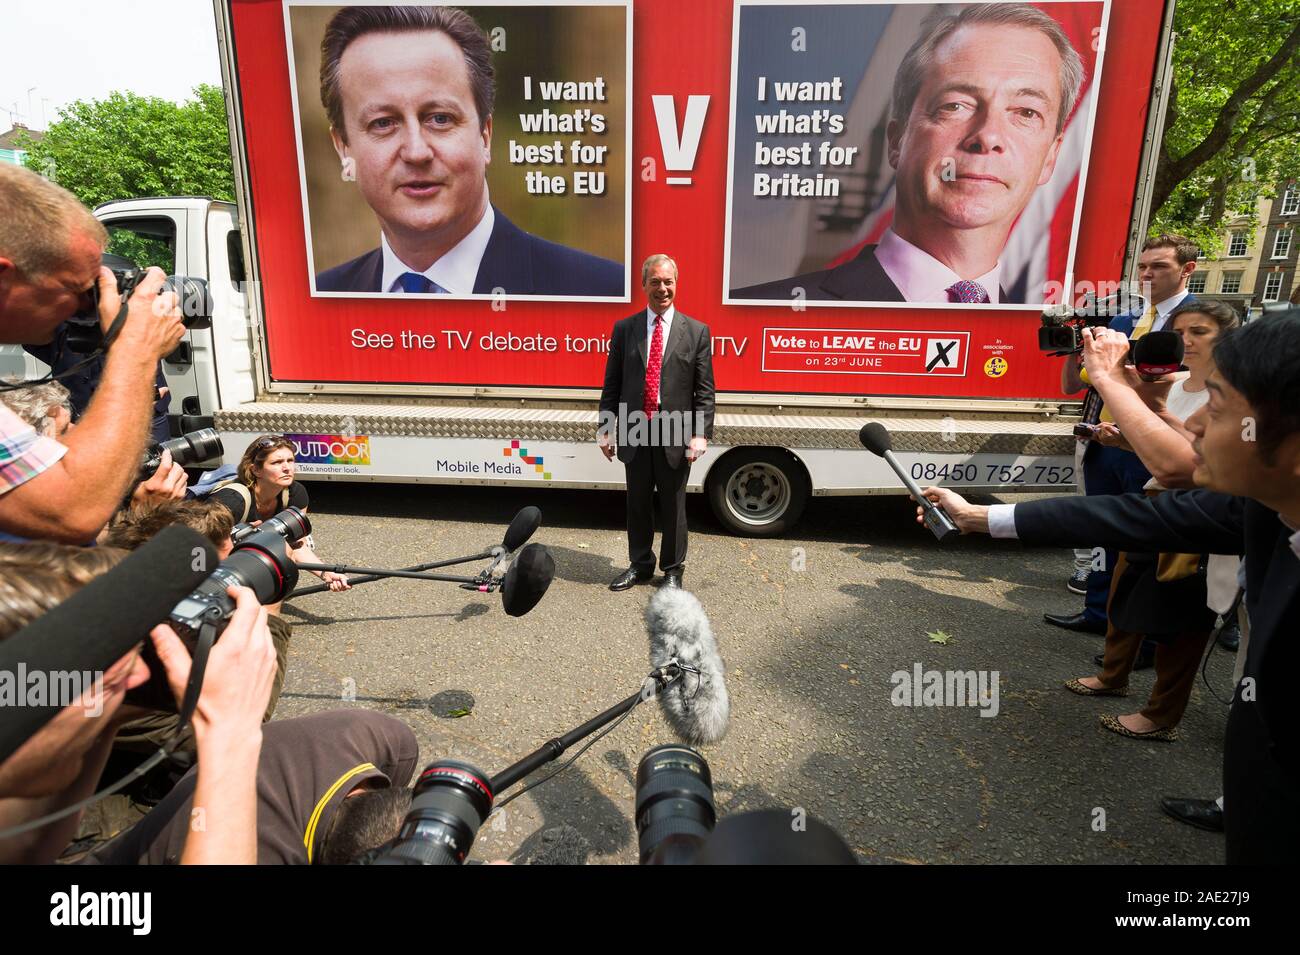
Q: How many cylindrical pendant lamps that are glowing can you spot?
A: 0